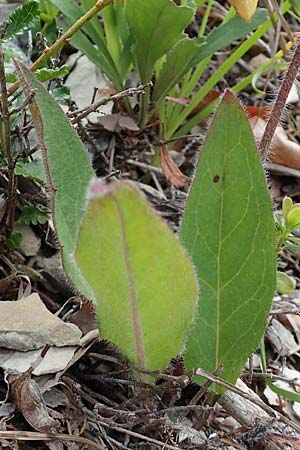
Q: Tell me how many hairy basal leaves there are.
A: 3